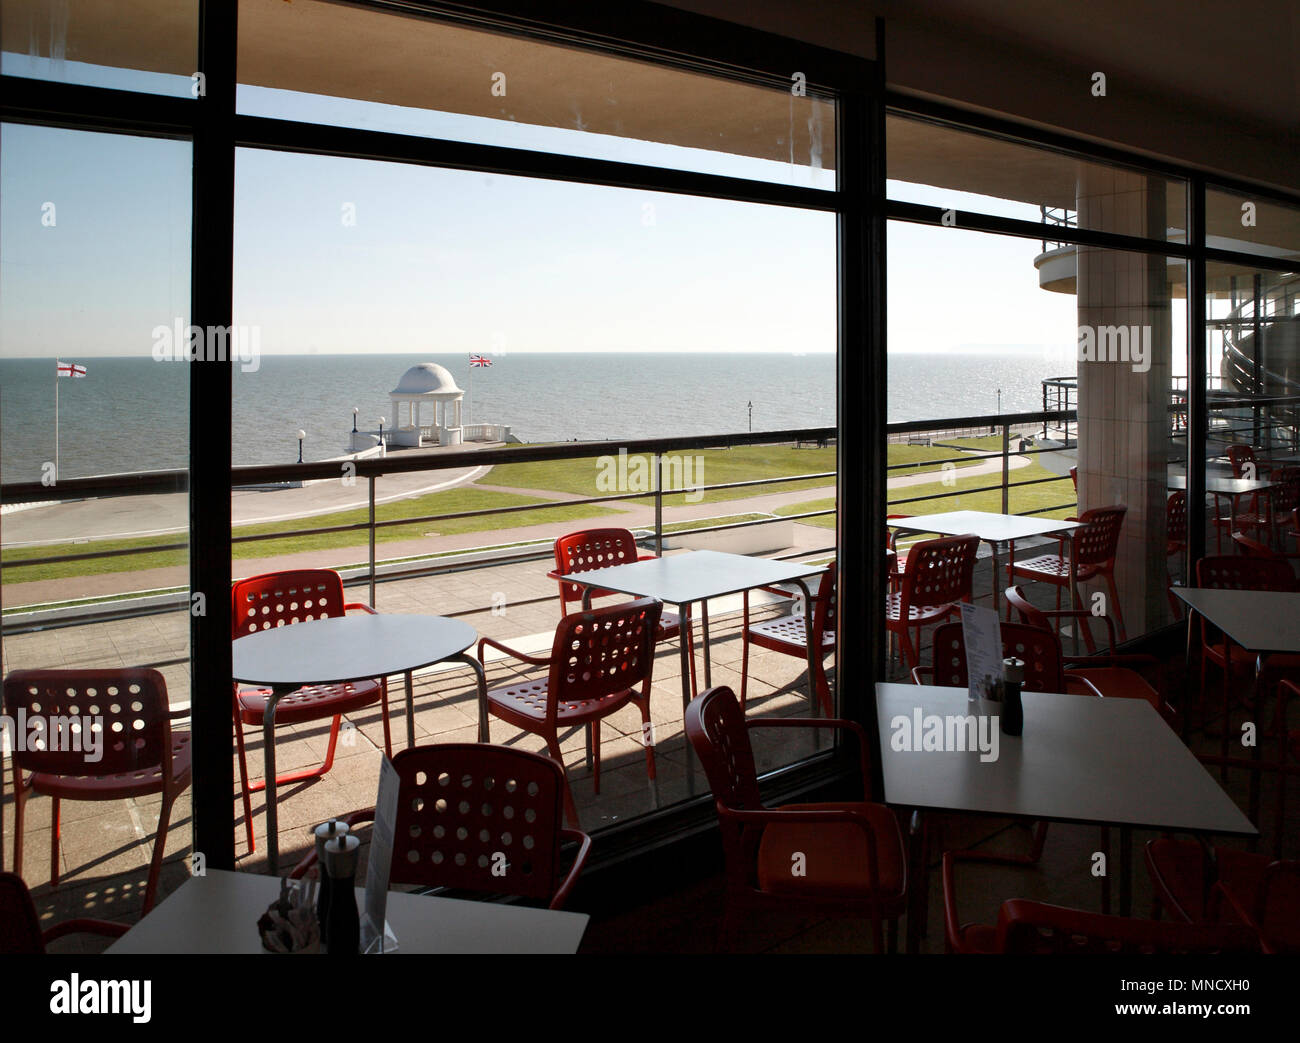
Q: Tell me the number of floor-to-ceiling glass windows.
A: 4